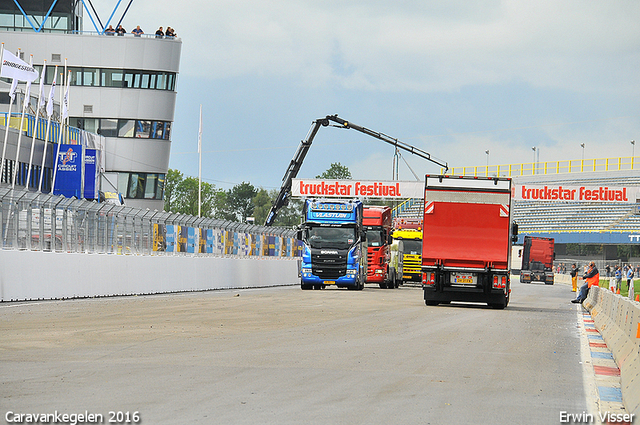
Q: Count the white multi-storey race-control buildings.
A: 1